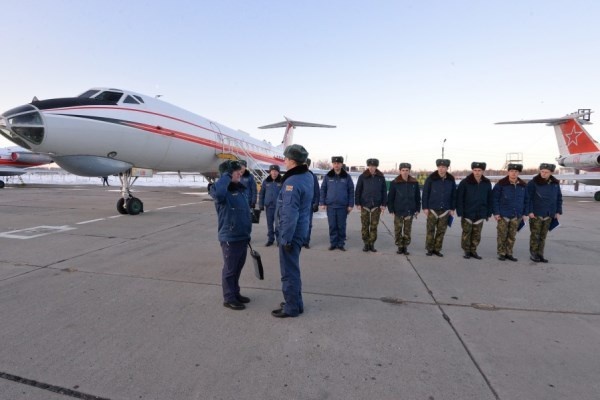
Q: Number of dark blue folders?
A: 3